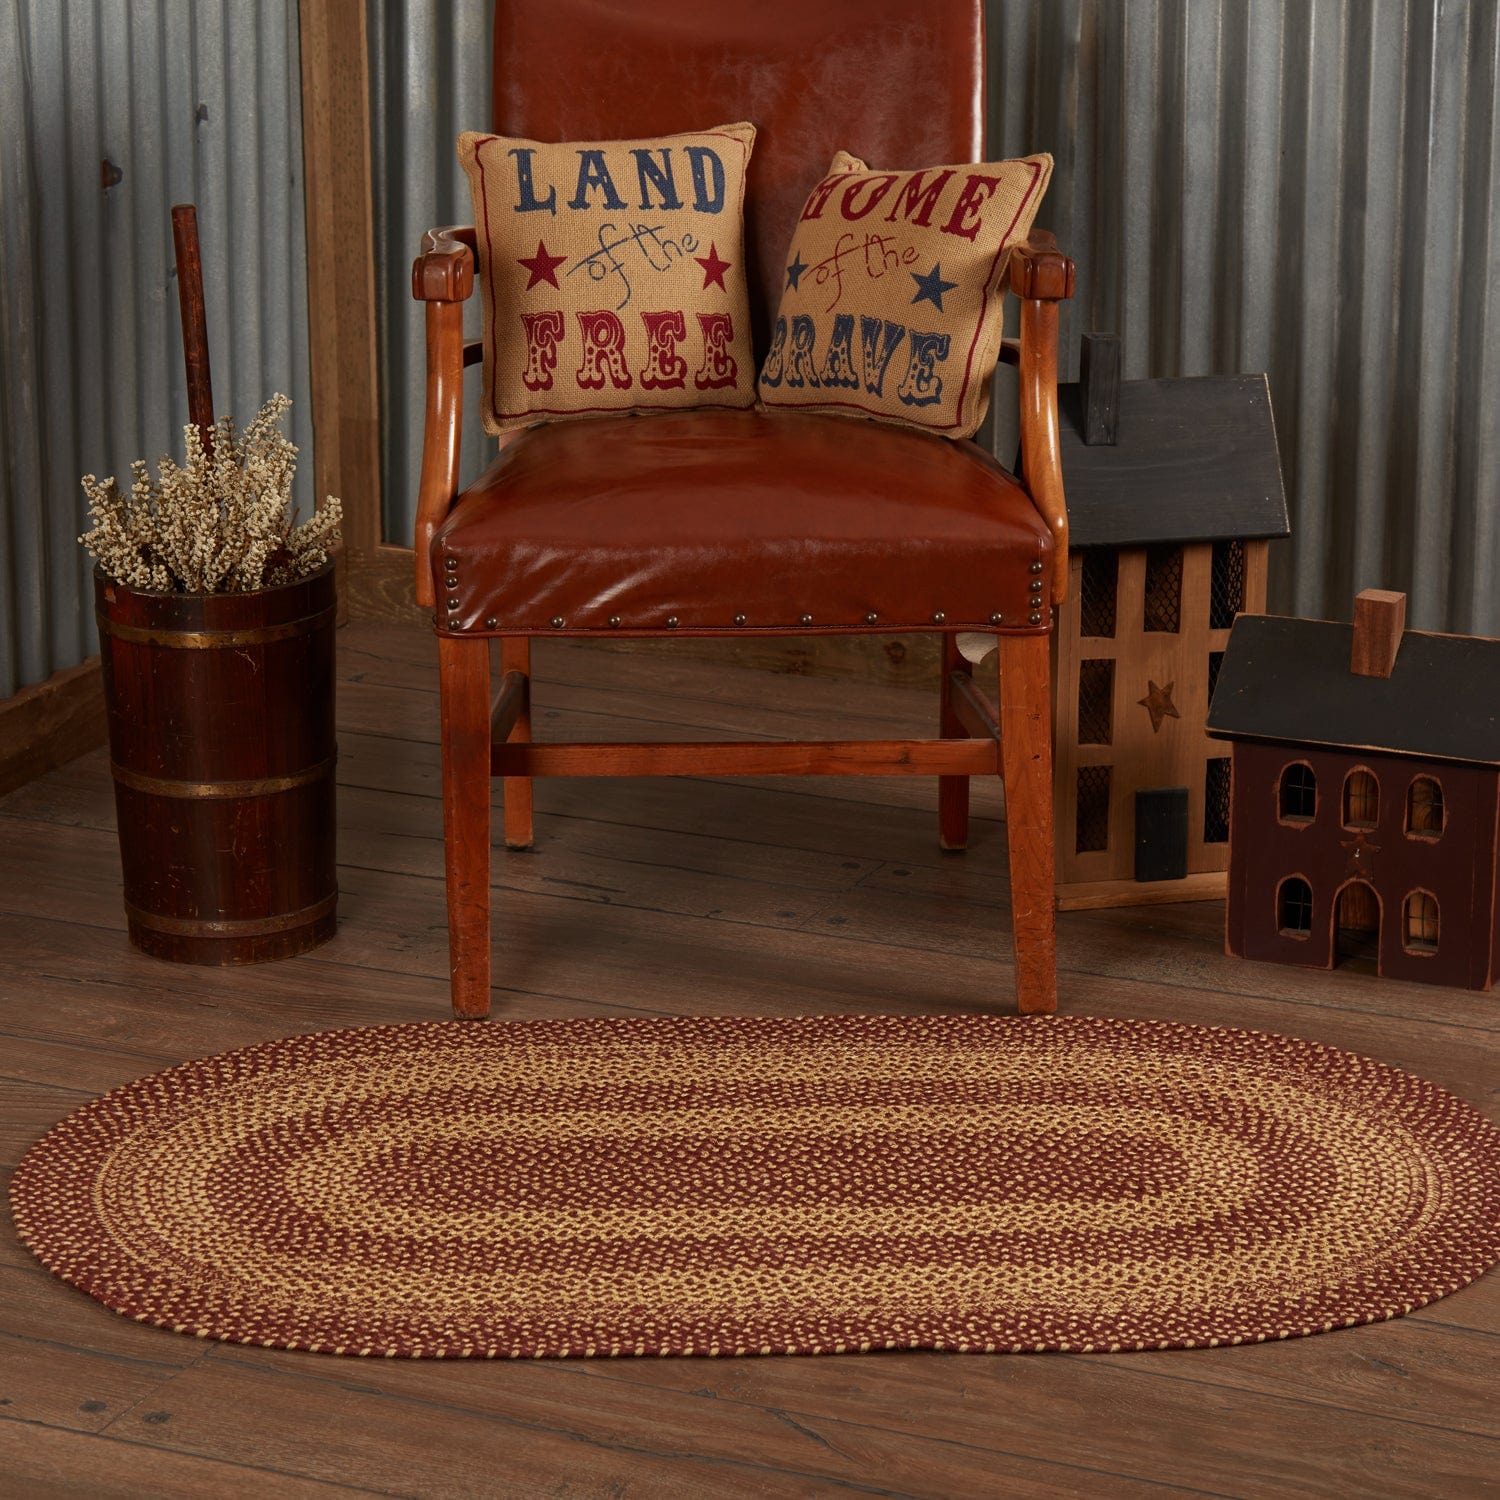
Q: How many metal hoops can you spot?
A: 3